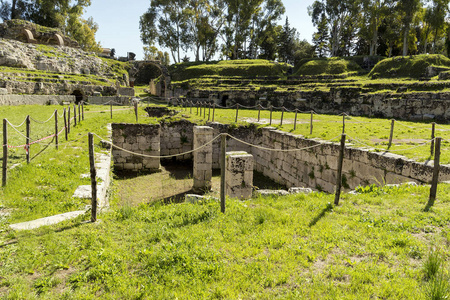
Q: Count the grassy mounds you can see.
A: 3